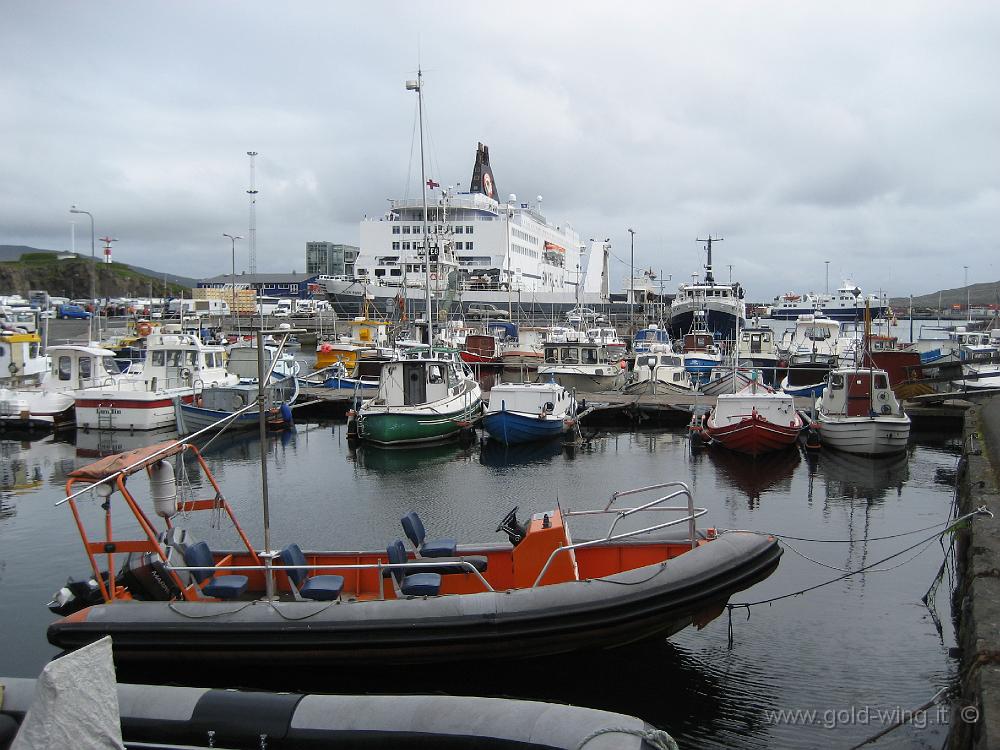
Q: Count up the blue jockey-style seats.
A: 4